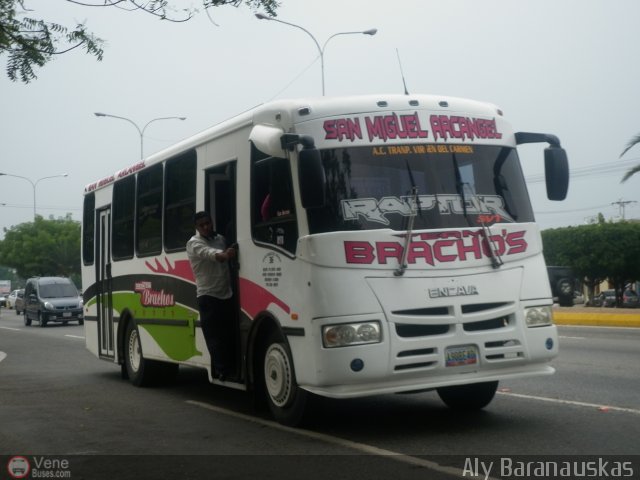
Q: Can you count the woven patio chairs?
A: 0